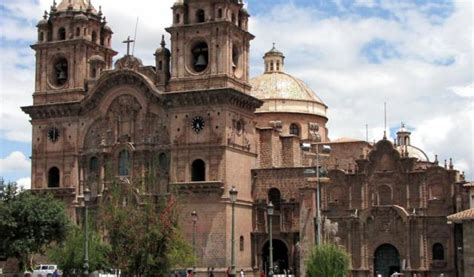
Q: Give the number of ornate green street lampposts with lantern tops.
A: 4